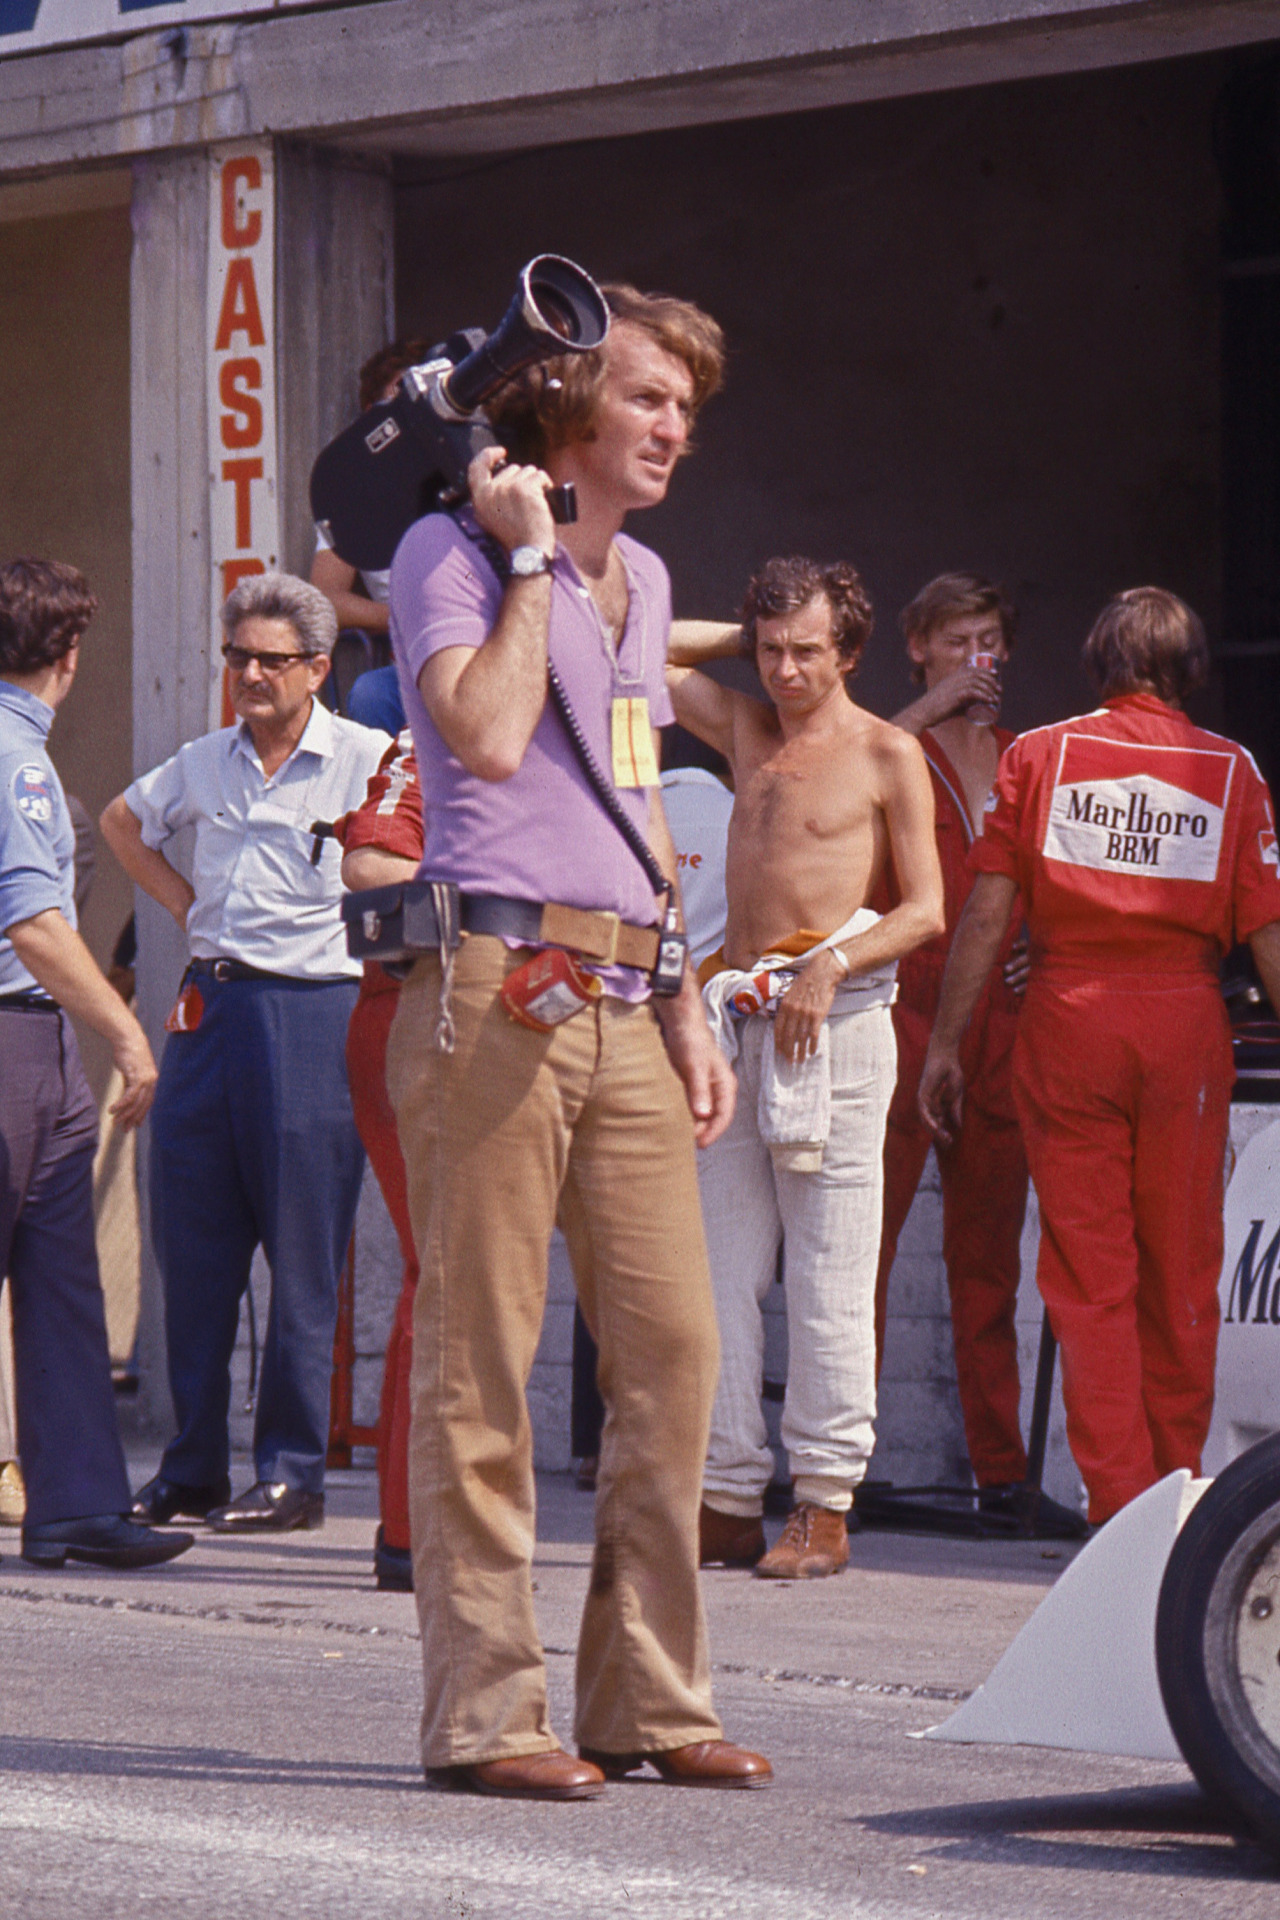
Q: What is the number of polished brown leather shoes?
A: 2